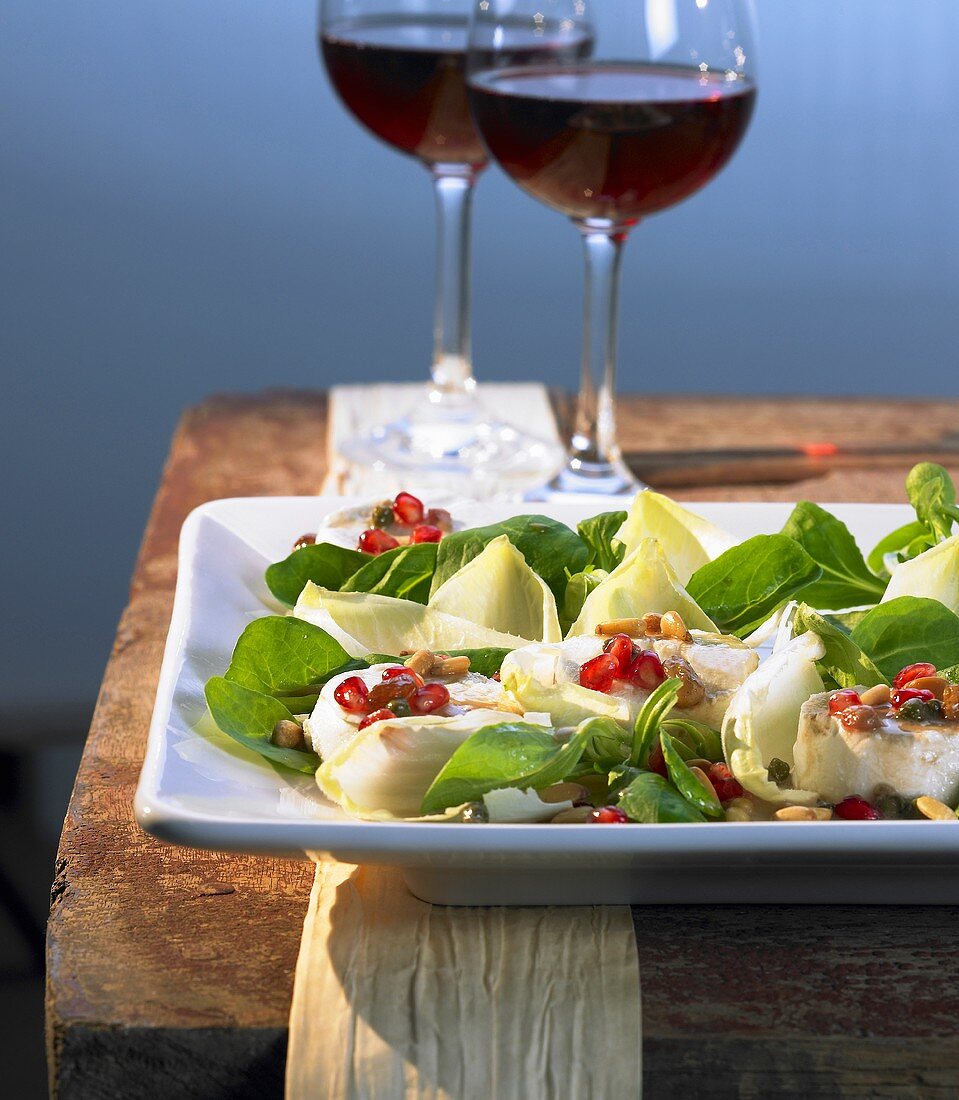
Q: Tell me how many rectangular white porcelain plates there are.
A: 1